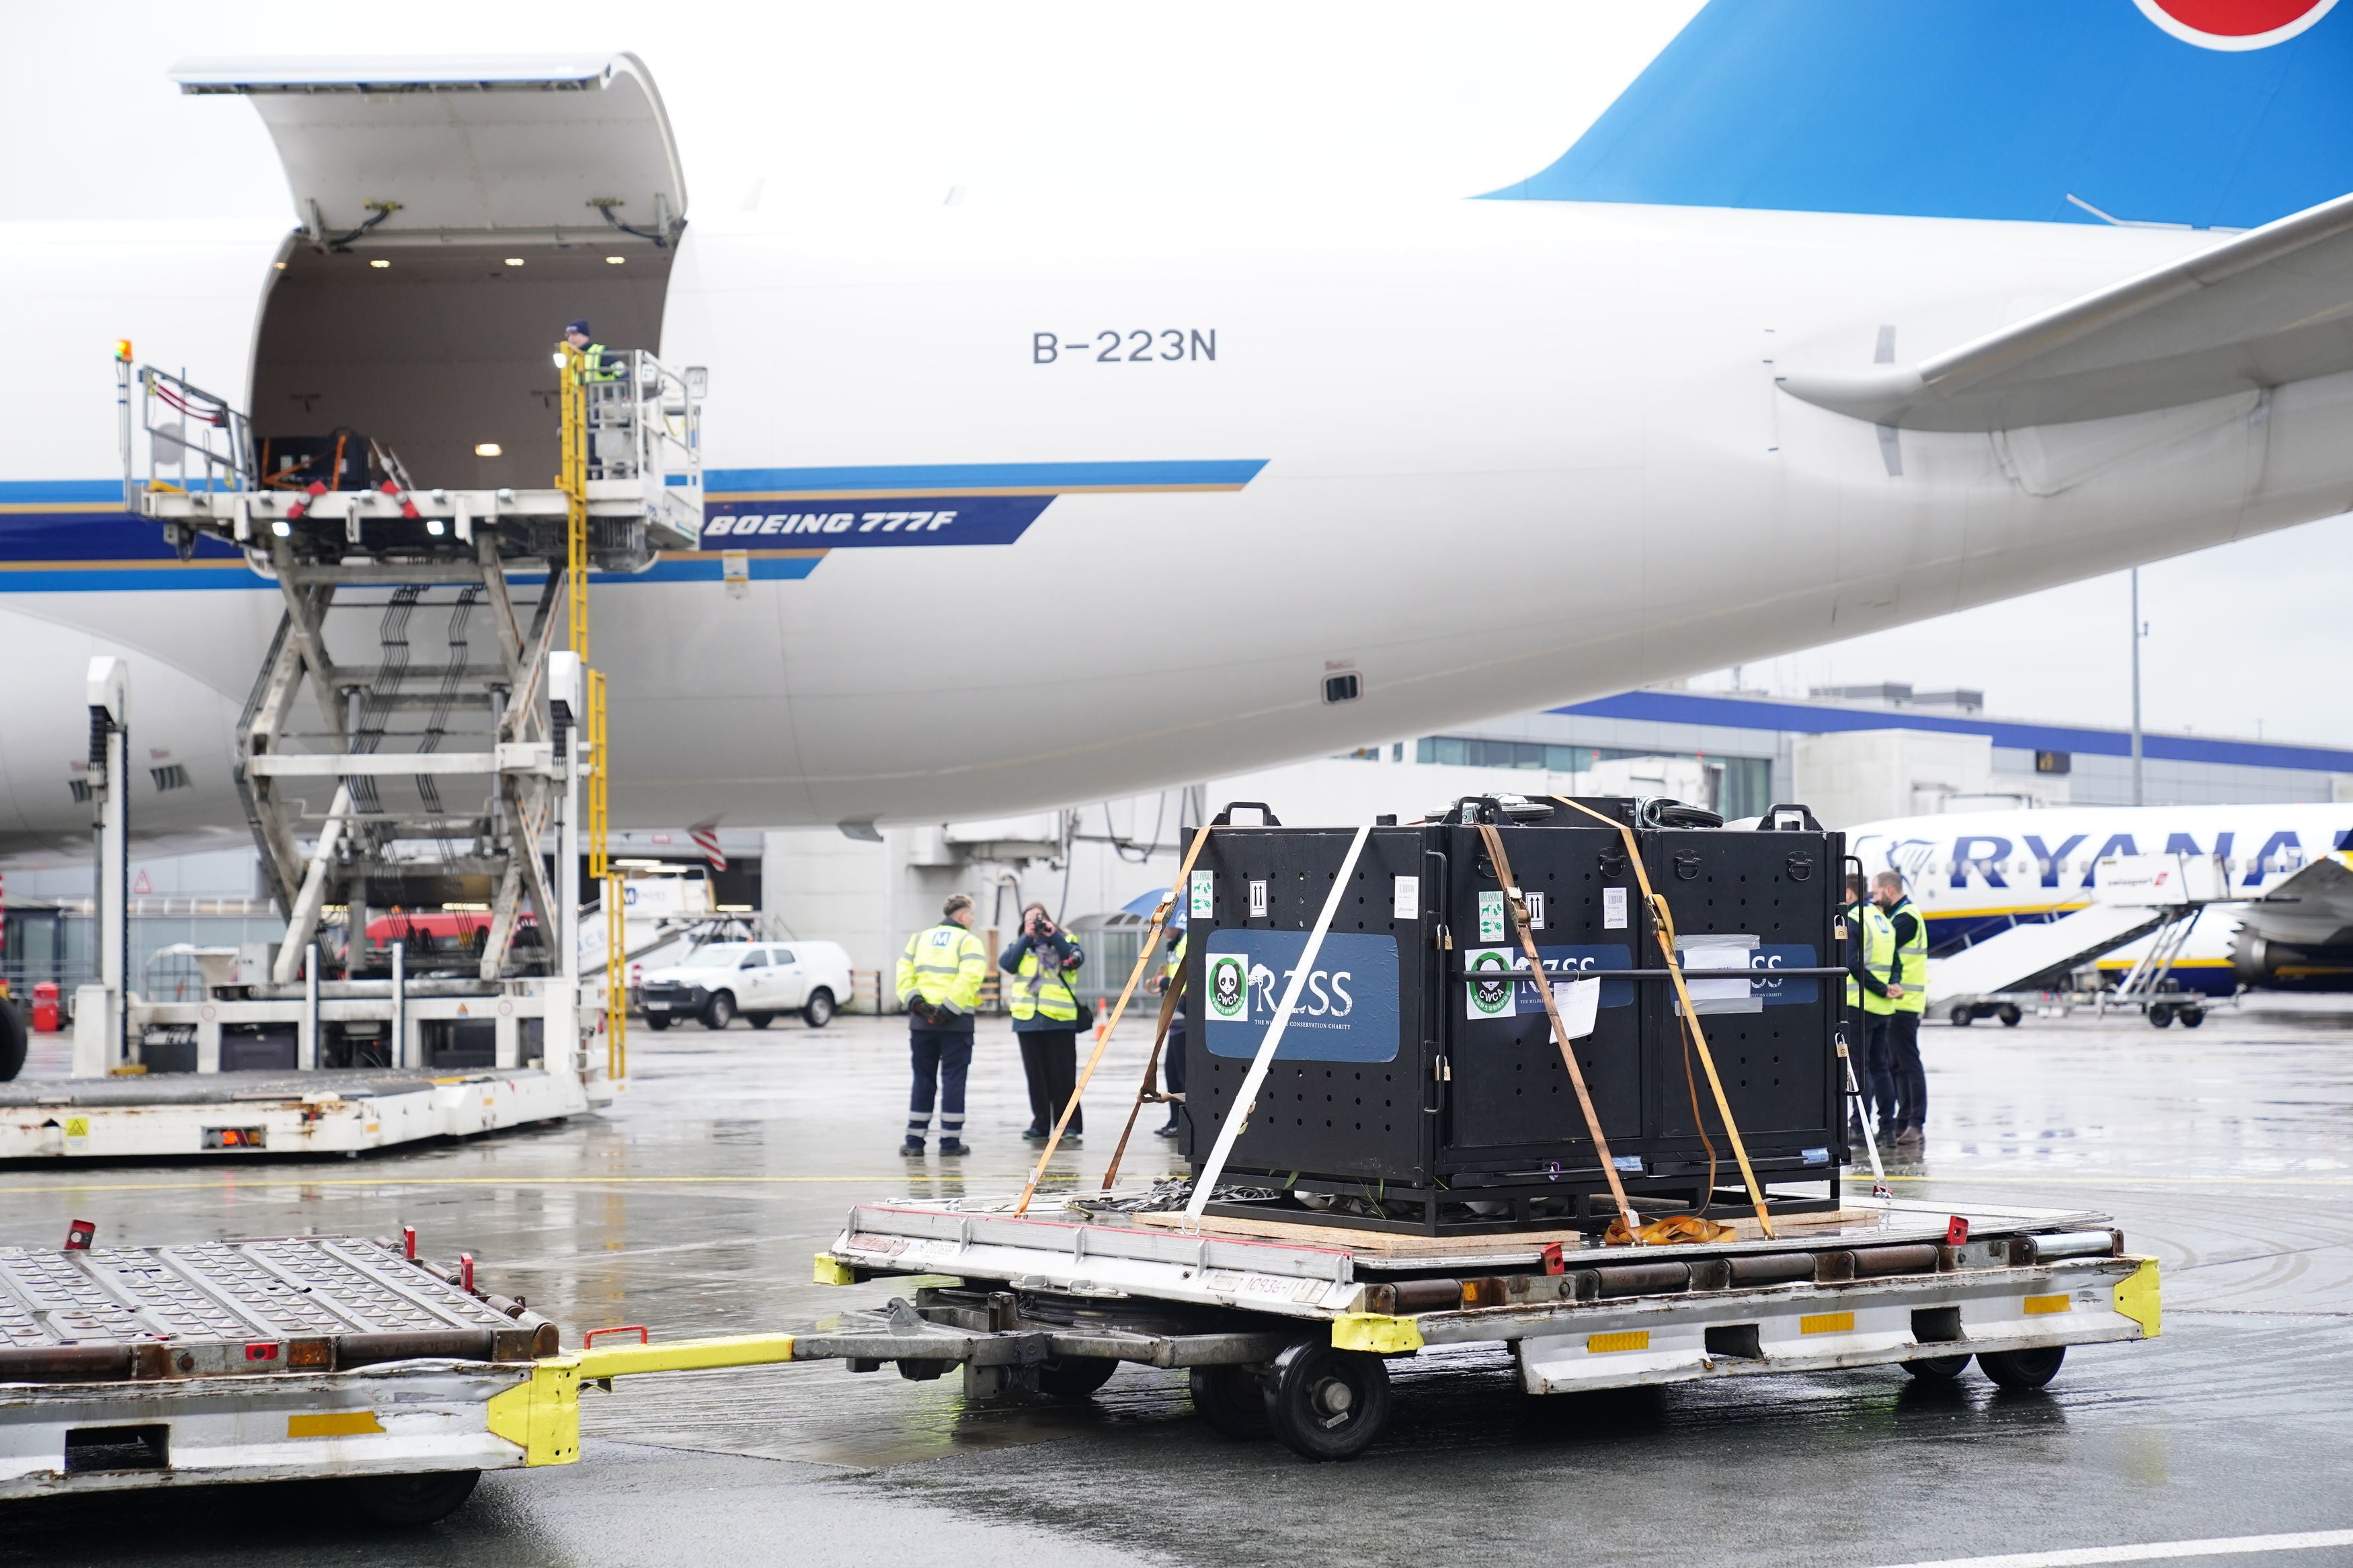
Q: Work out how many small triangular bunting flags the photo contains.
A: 0